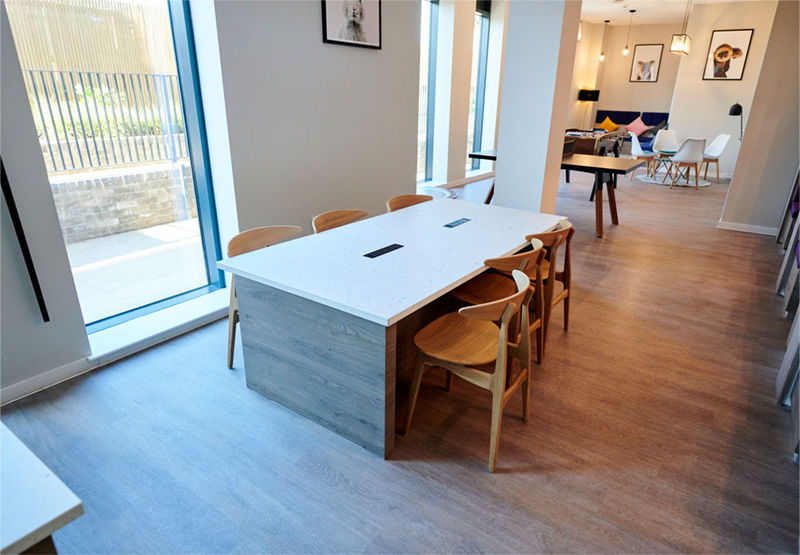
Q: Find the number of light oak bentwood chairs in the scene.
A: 6